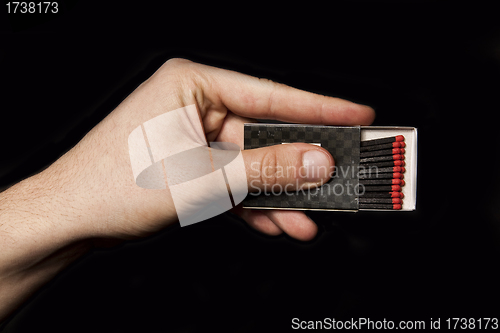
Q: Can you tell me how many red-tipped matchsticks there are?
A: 12